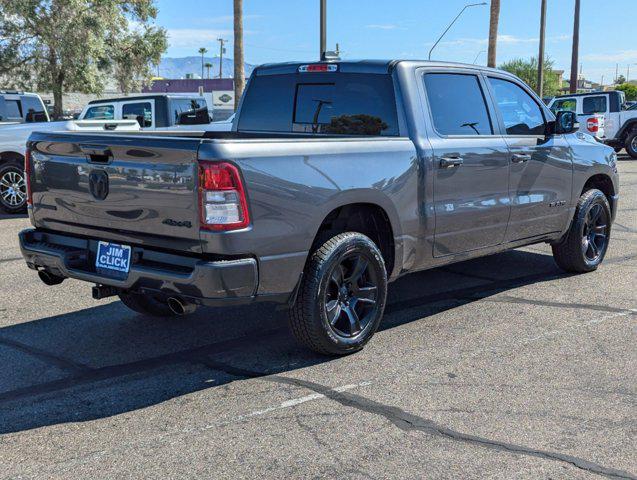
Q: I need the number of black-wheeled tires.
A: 2